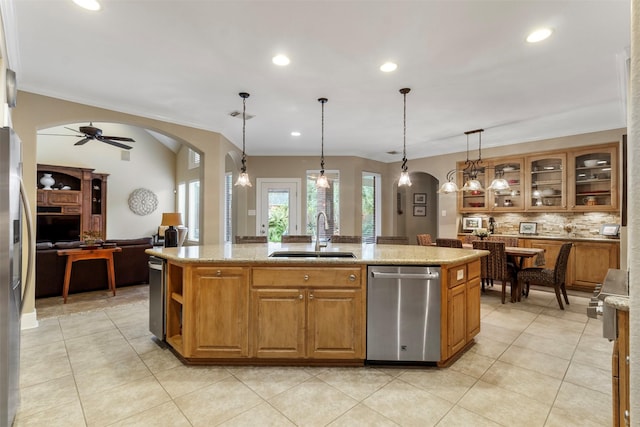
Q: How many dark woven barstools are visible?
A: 4